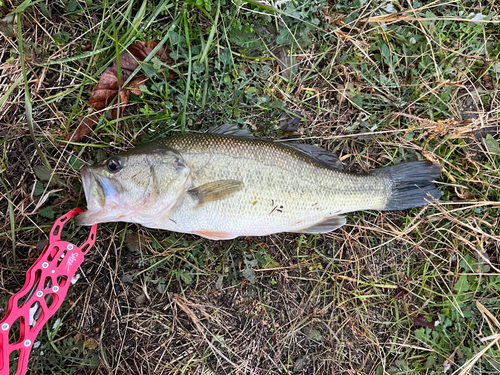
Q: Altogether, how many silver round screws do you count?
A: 6